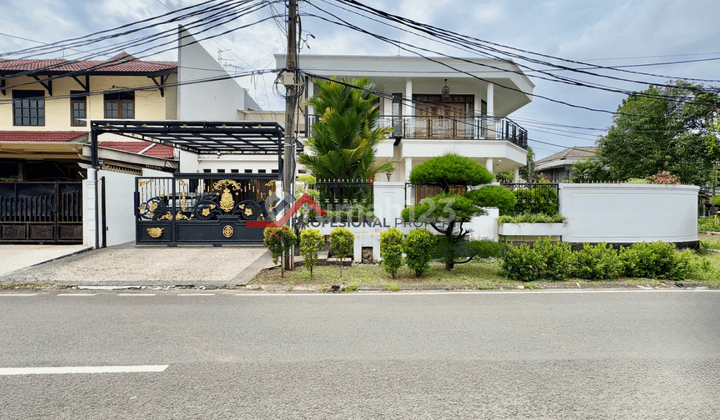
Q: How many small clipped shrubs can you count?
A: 5